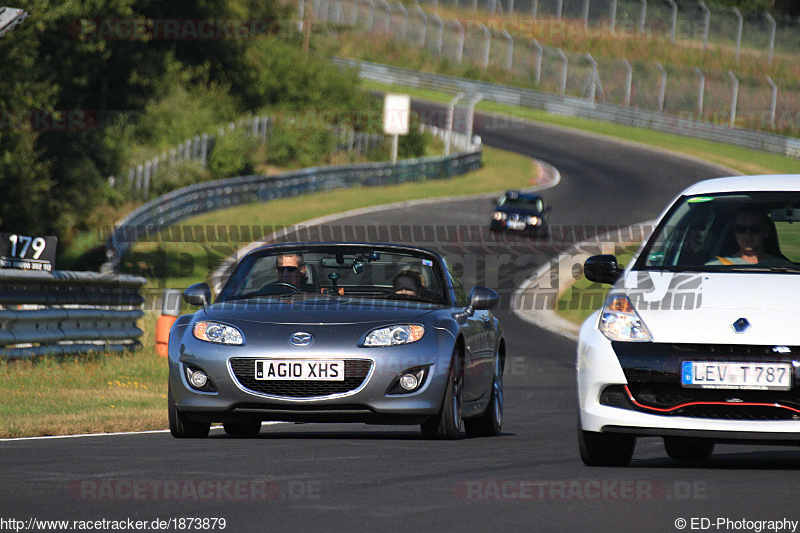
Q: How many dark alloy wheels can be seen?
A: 2